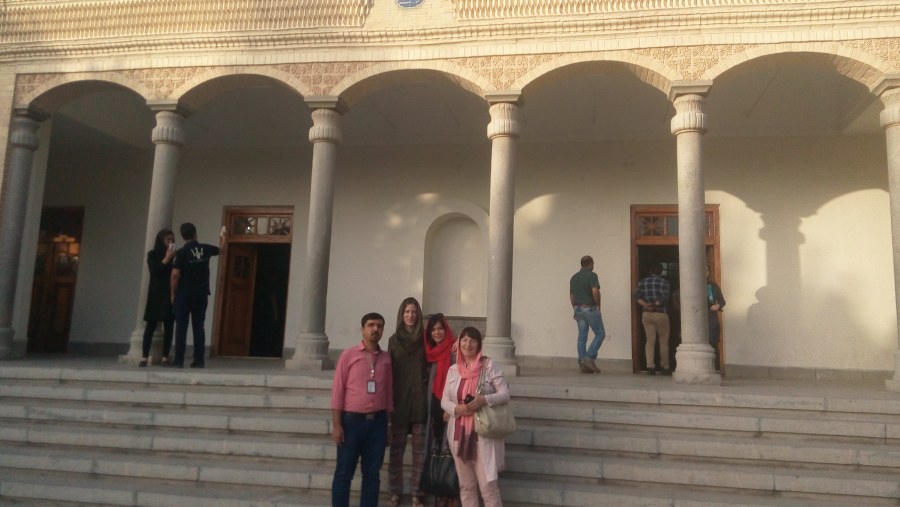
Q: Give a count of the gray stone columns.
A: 6